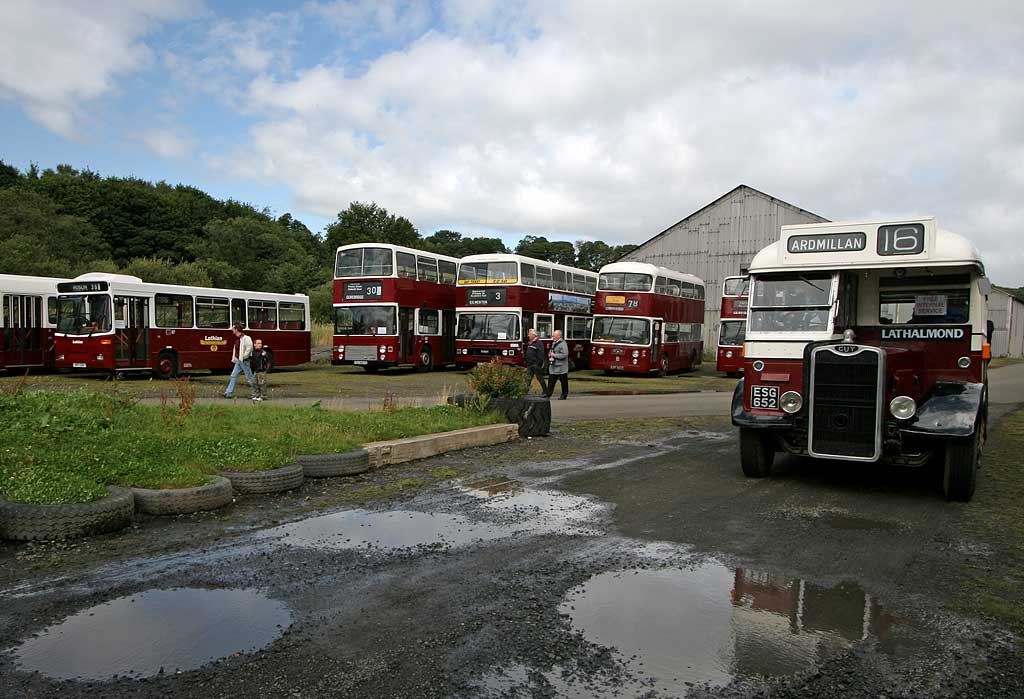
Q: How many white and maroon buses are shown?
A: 7